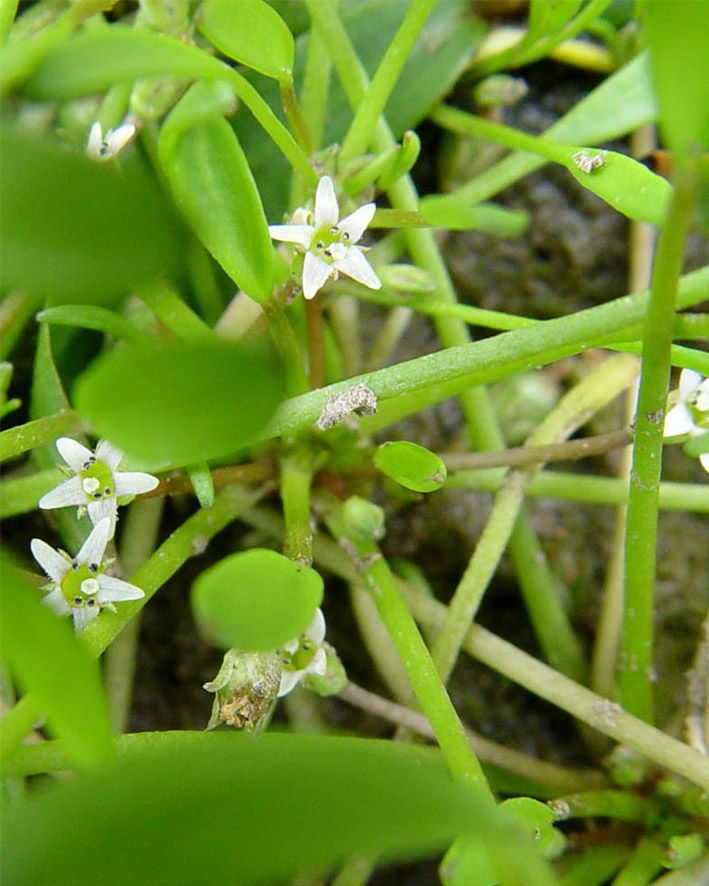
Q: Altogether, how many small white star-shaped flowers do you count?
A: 6